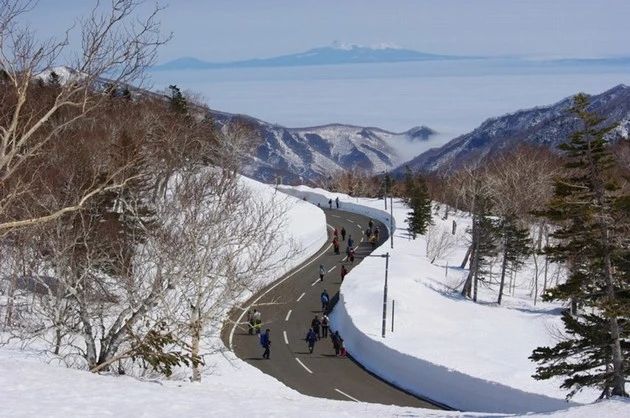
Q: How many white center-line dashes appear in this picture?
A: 14